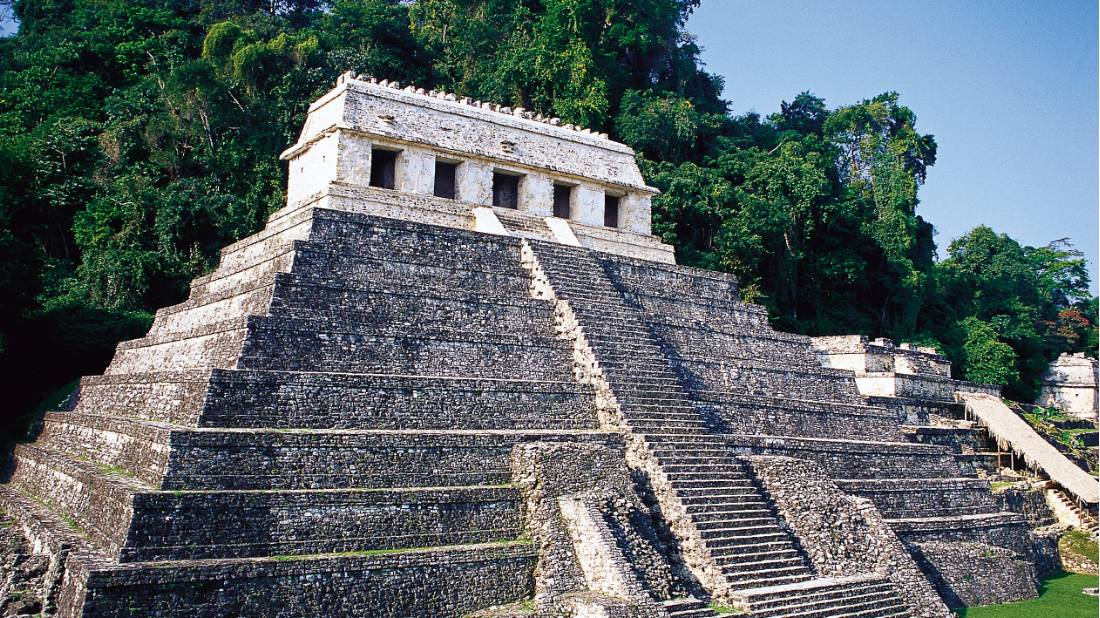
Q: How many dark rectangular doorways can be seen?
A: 5